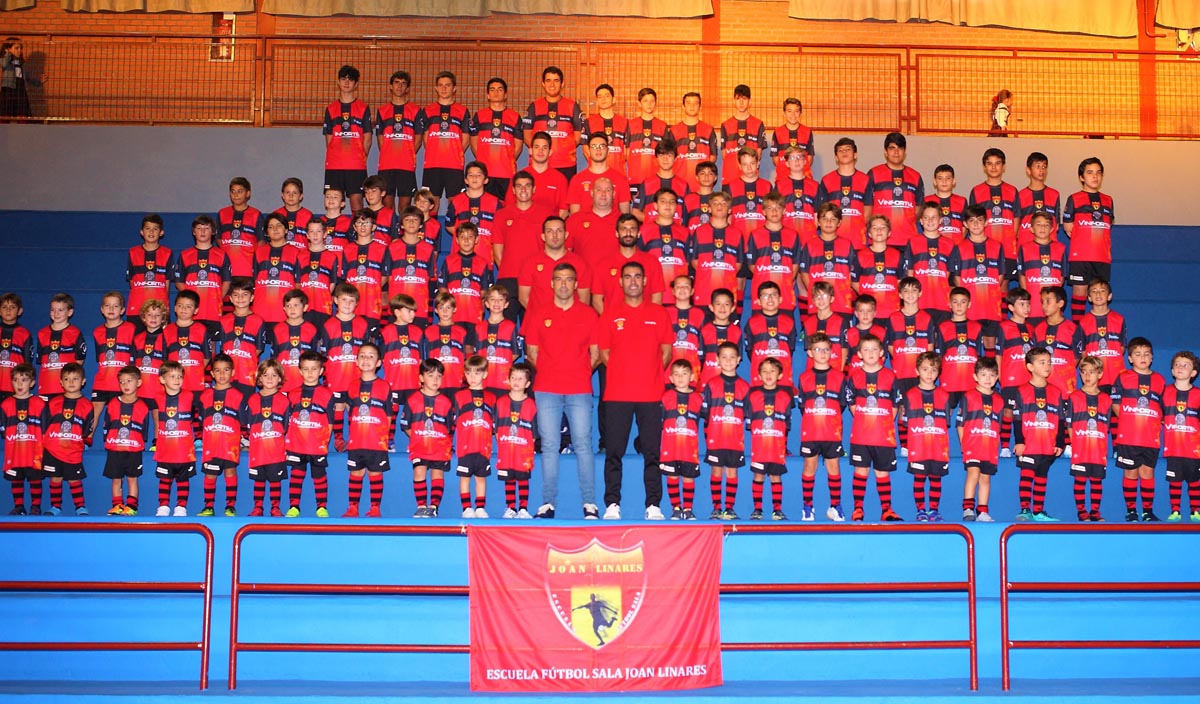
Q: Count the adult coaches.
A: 8